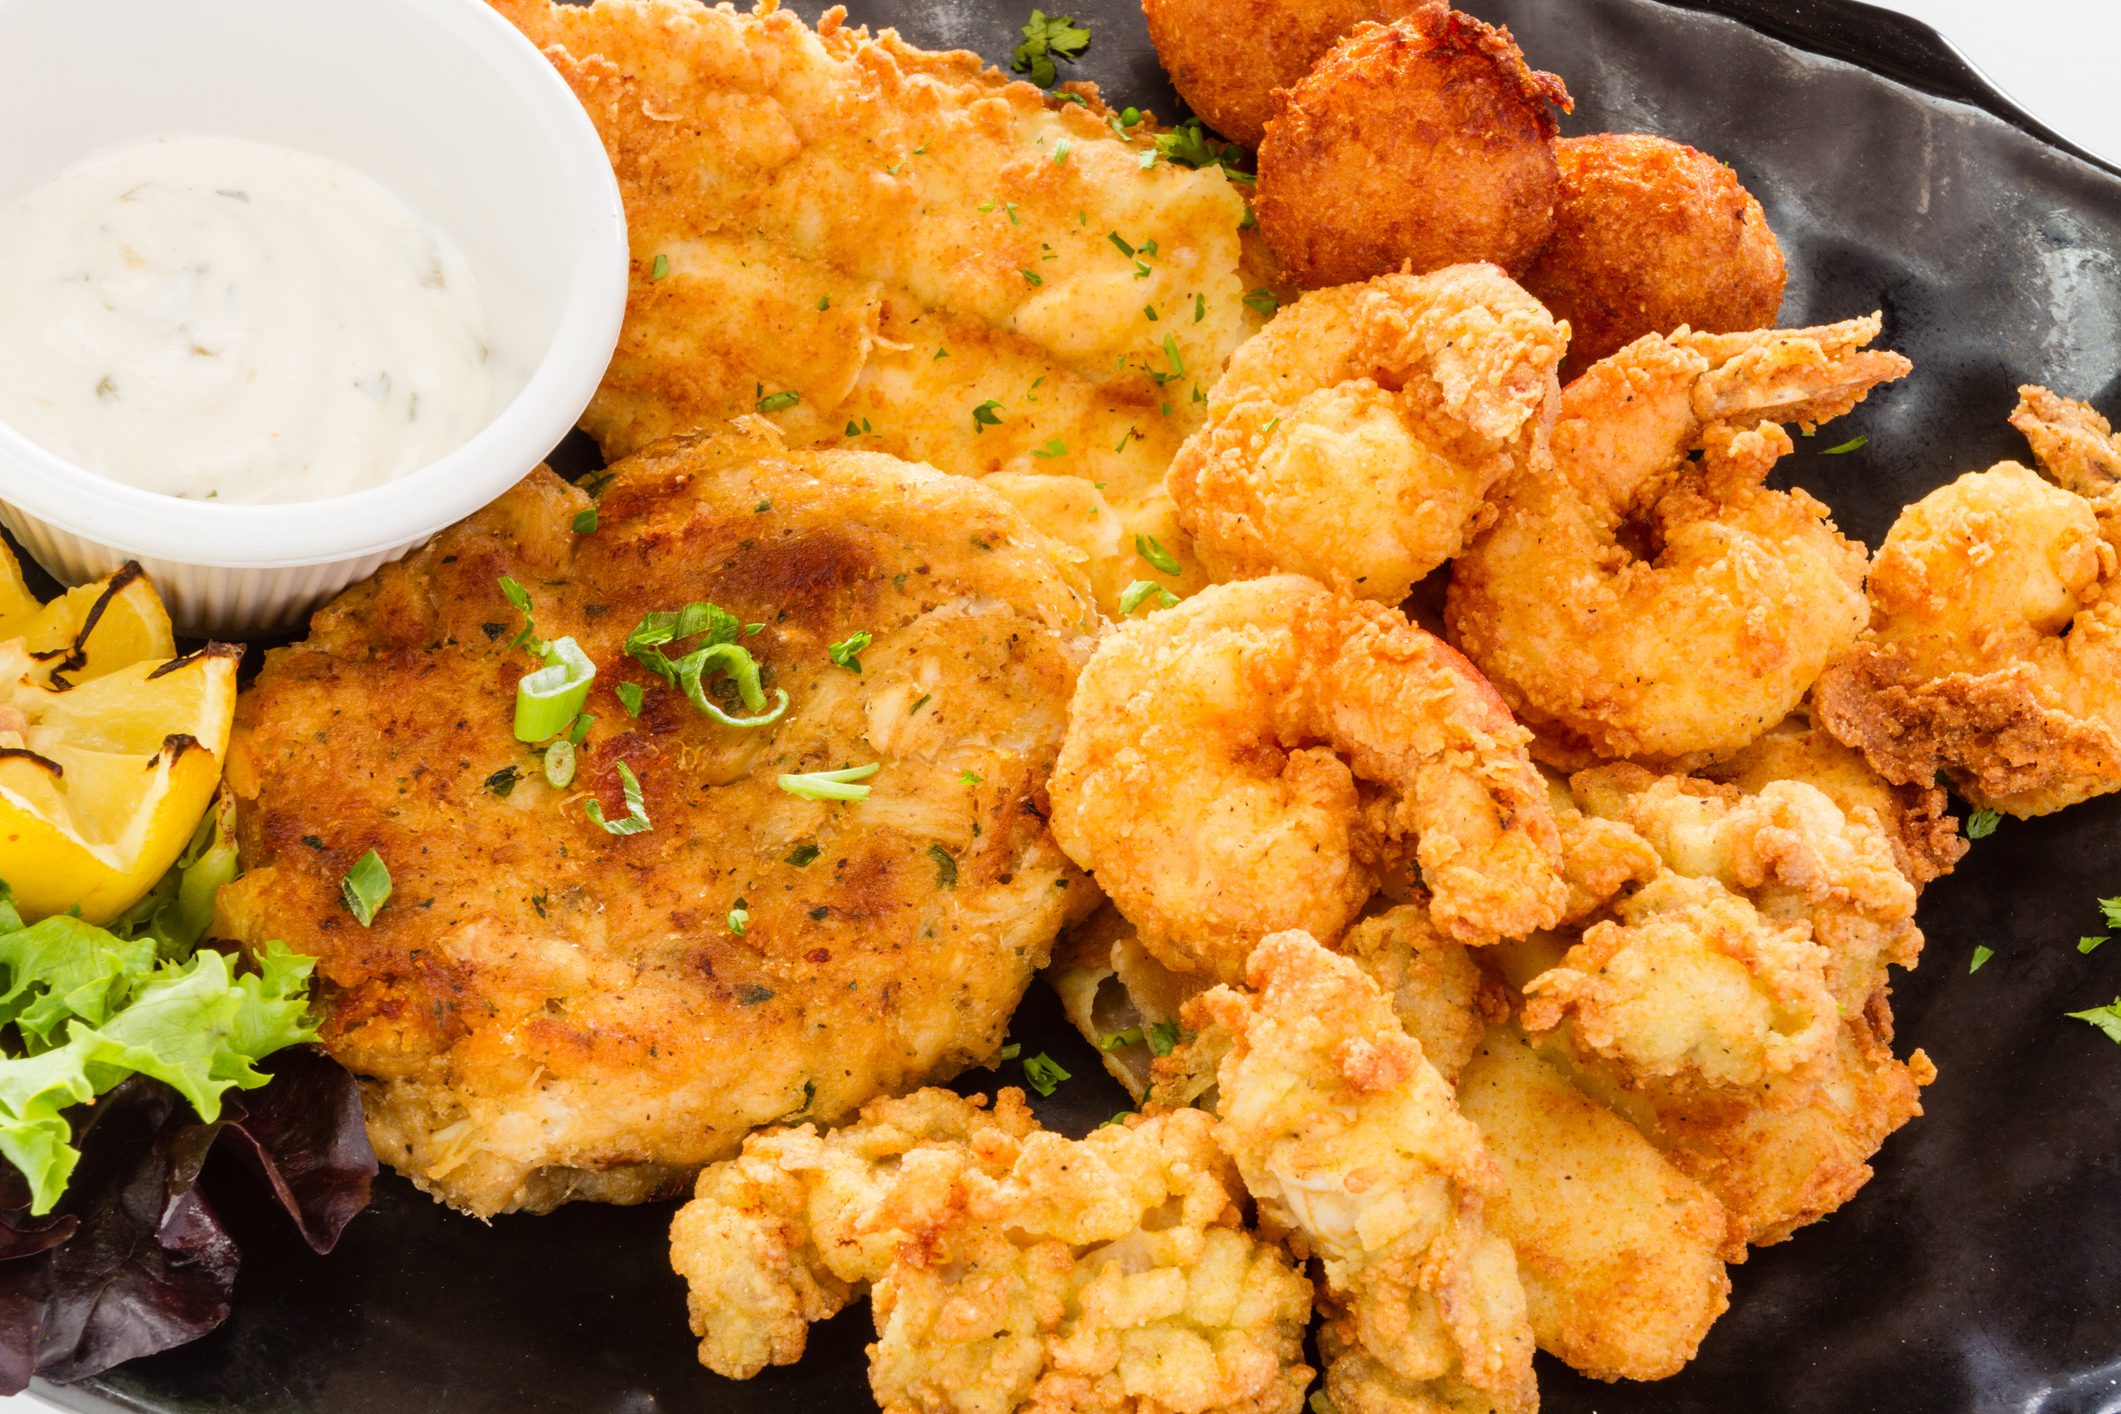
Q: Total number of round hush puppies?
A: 3